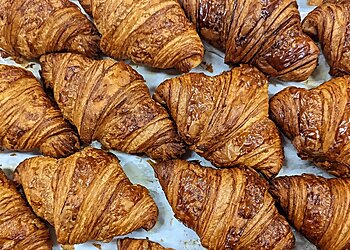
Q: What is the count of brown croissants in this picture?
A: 13